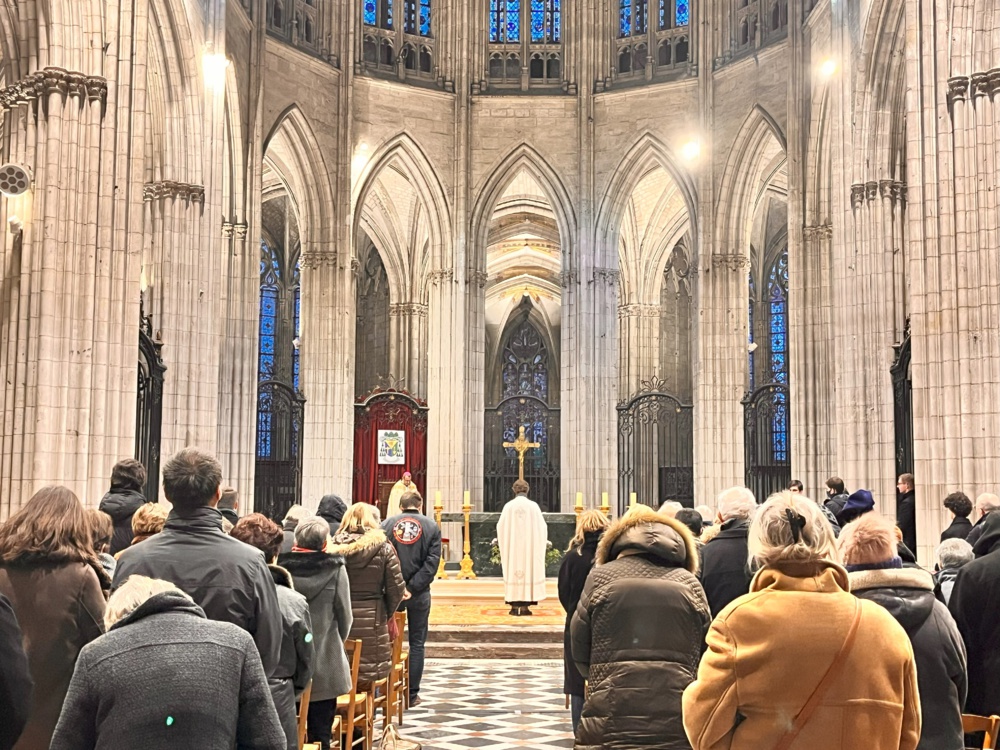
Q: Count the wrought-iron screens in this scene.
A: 7